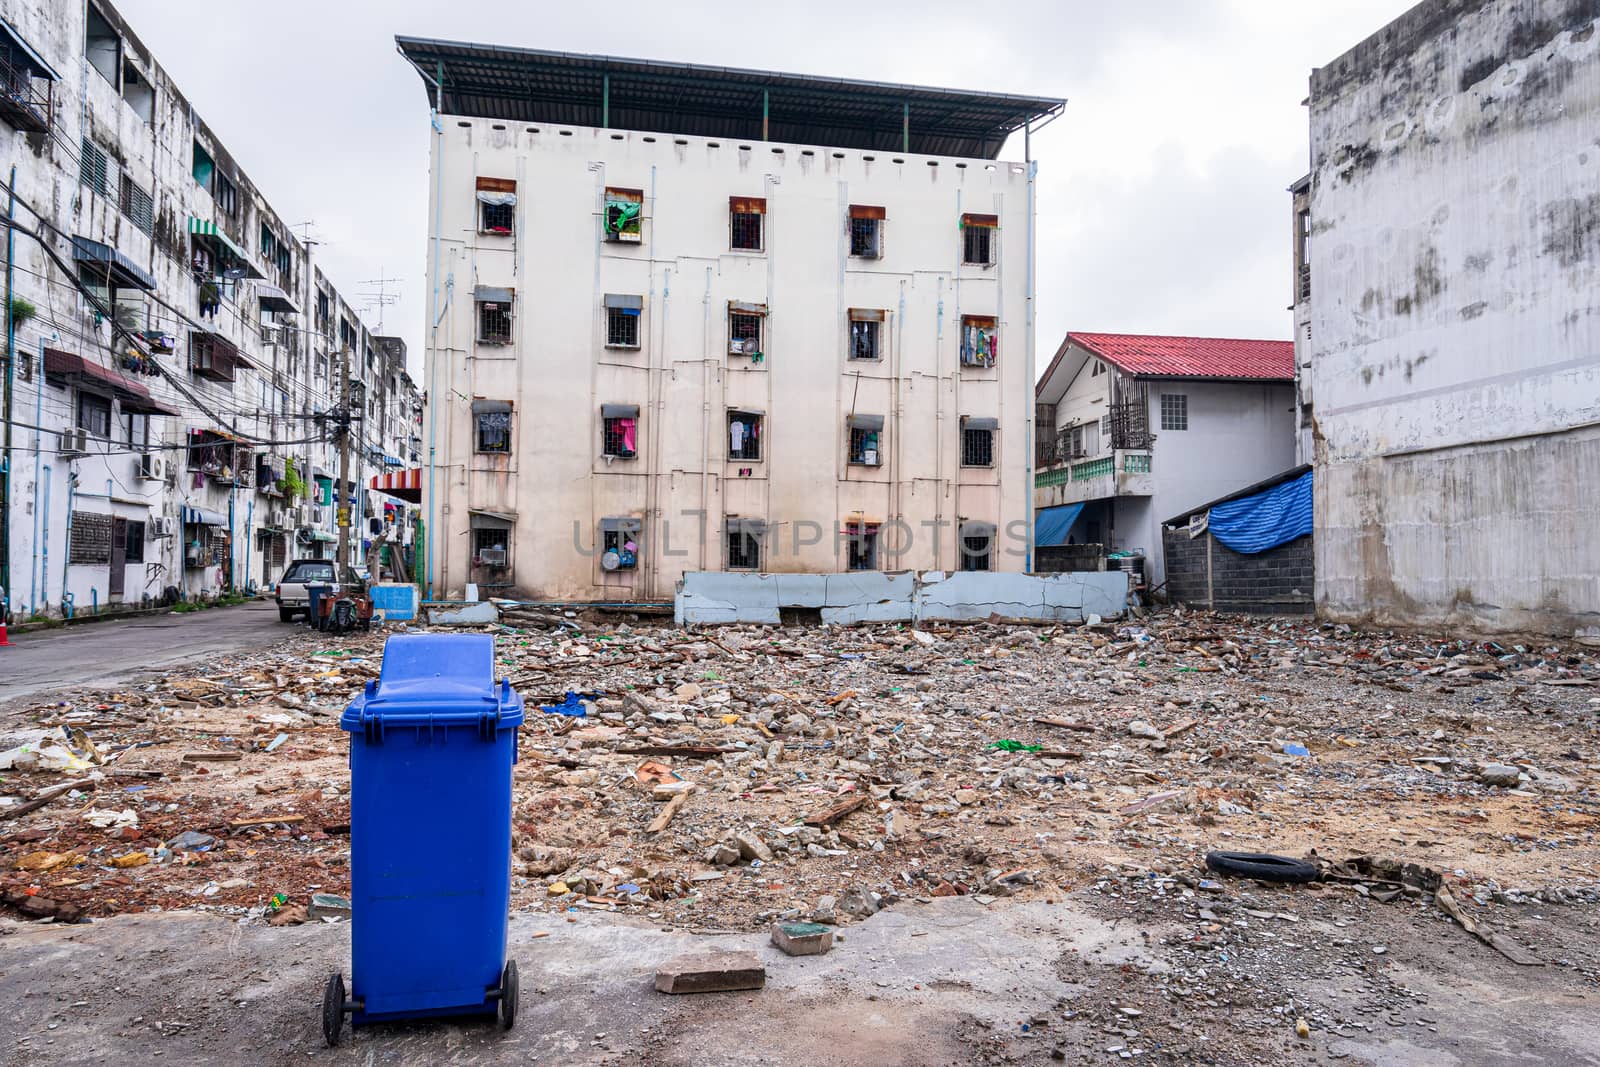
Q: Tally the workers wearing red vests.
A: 0